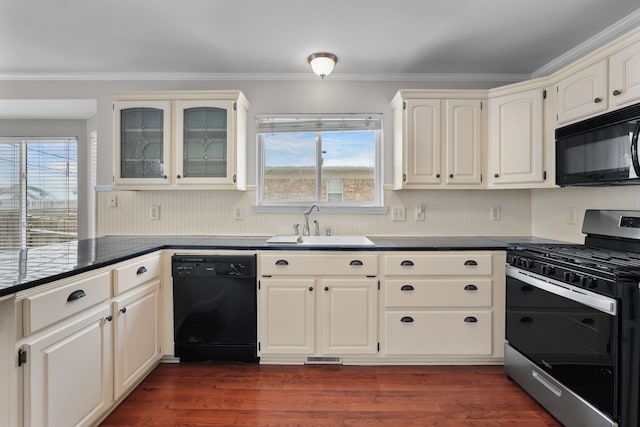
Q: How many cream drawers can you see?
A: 6